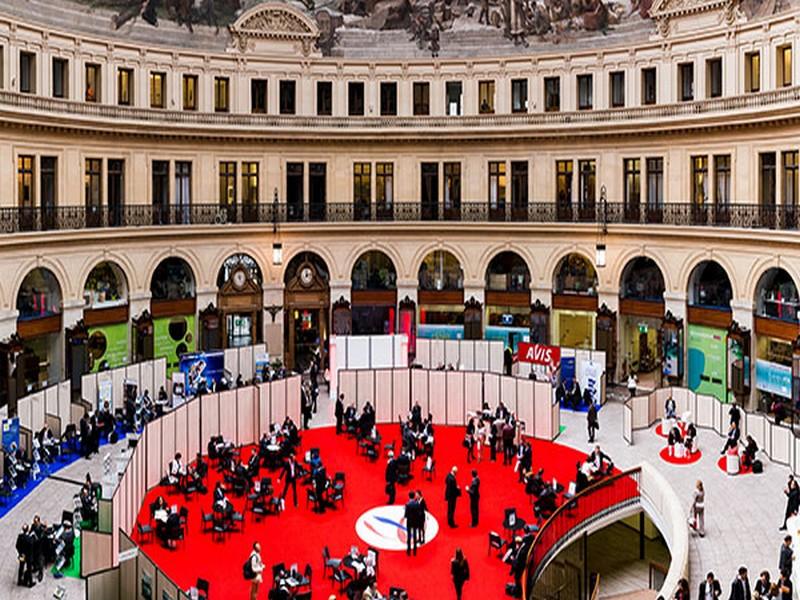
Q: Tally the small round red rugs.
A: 3